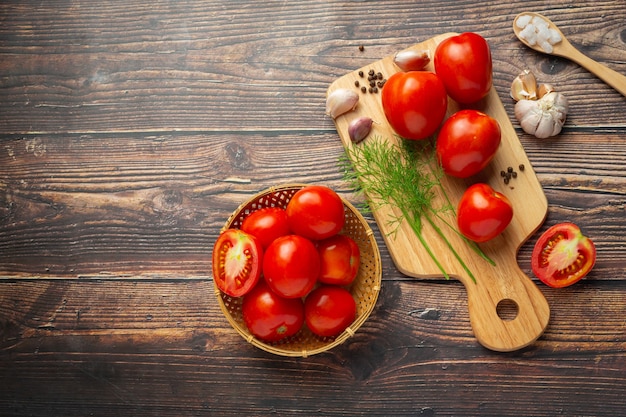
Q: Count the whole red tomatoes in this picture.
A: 10